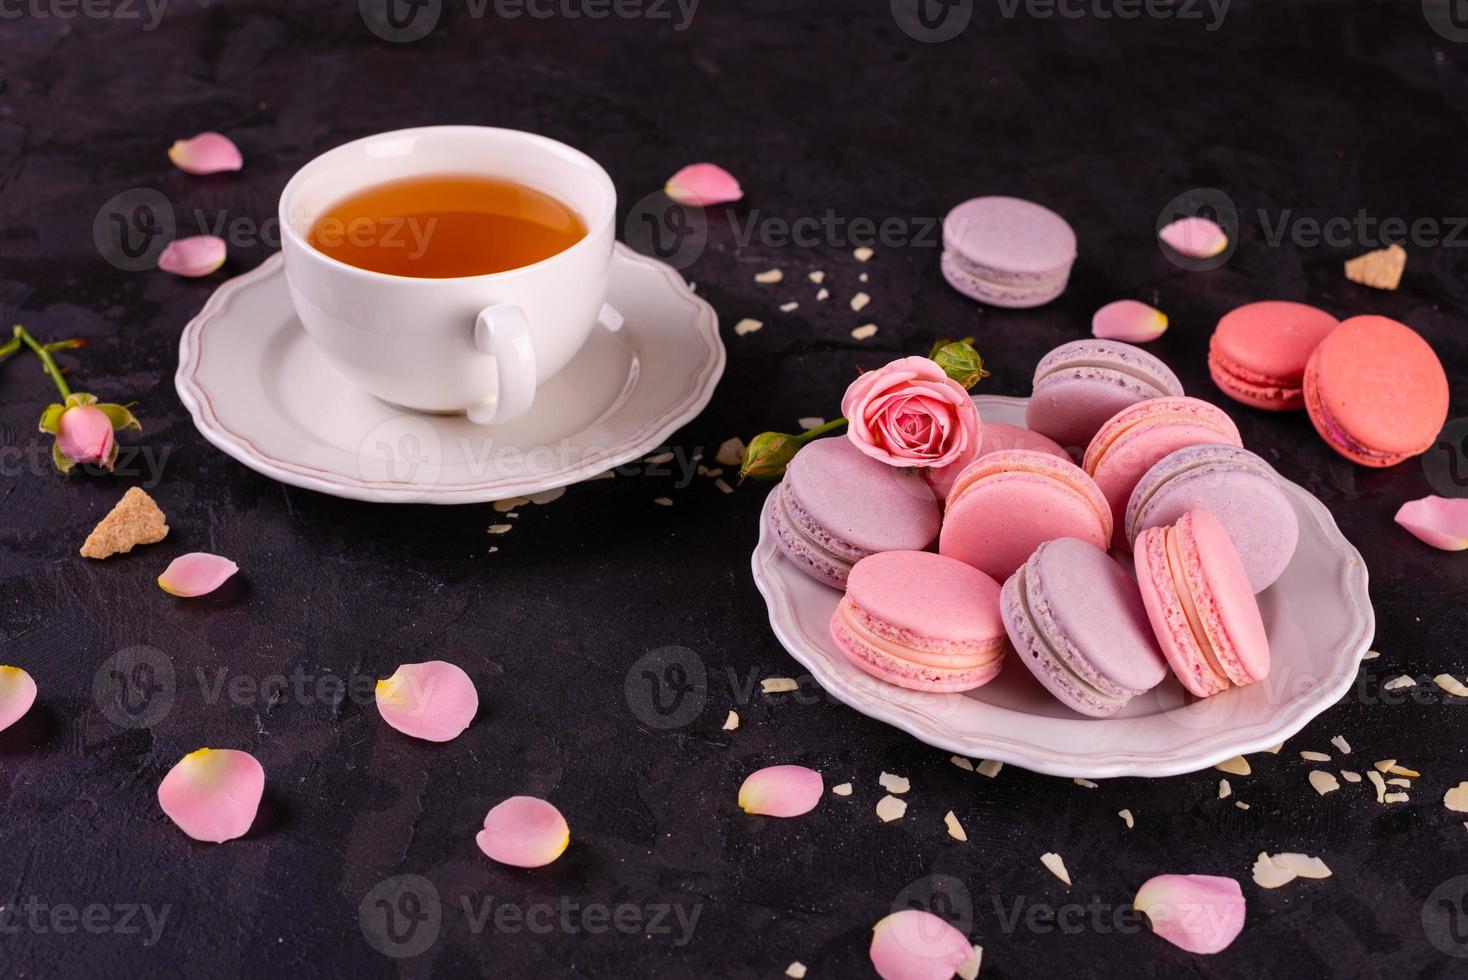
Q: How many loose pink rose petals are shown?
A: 14